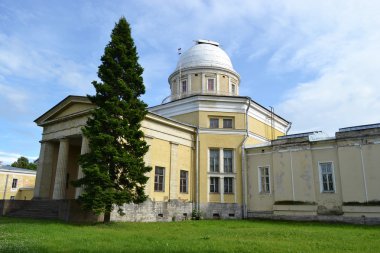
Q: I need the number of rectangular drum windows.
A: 3